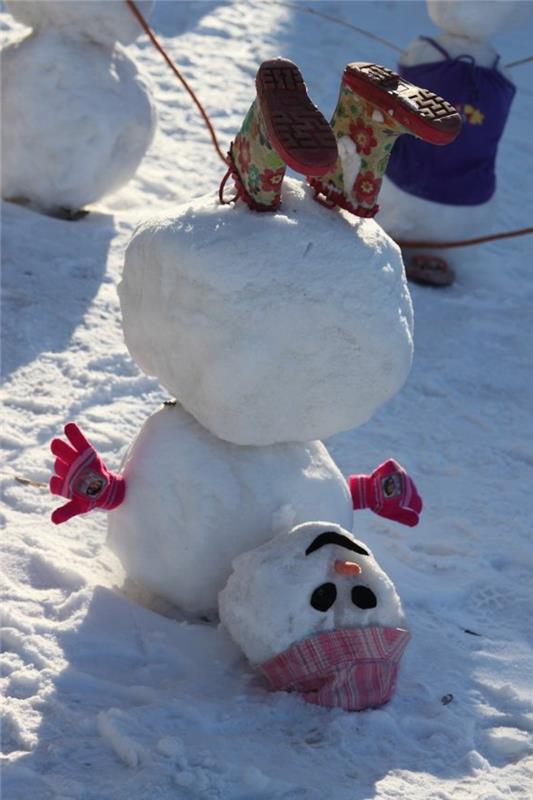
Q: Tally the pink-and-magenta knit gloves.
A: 2